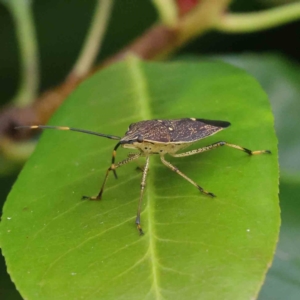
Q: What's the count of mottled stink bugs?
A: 1